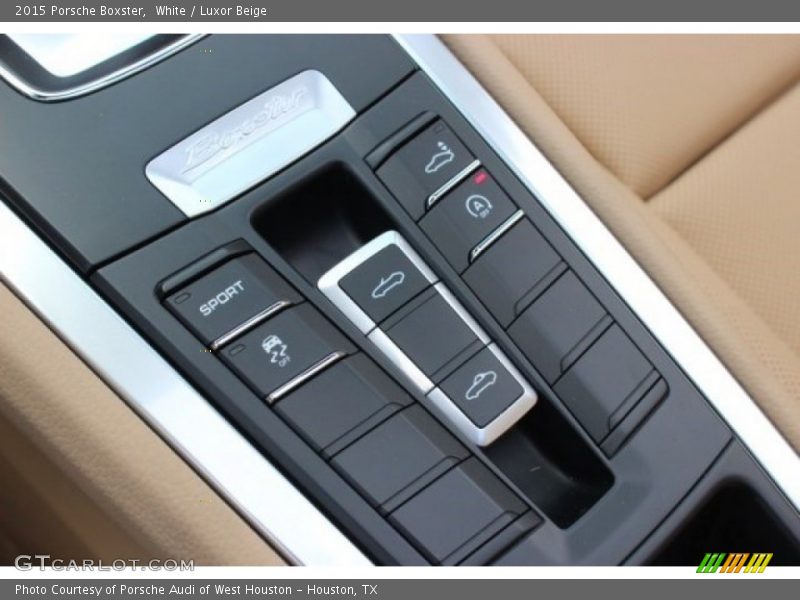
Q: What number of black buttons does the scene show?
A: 13